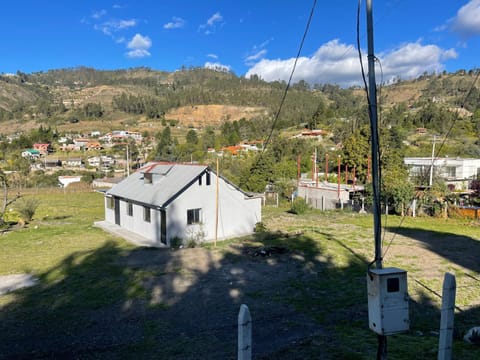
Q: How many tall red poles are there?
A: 8